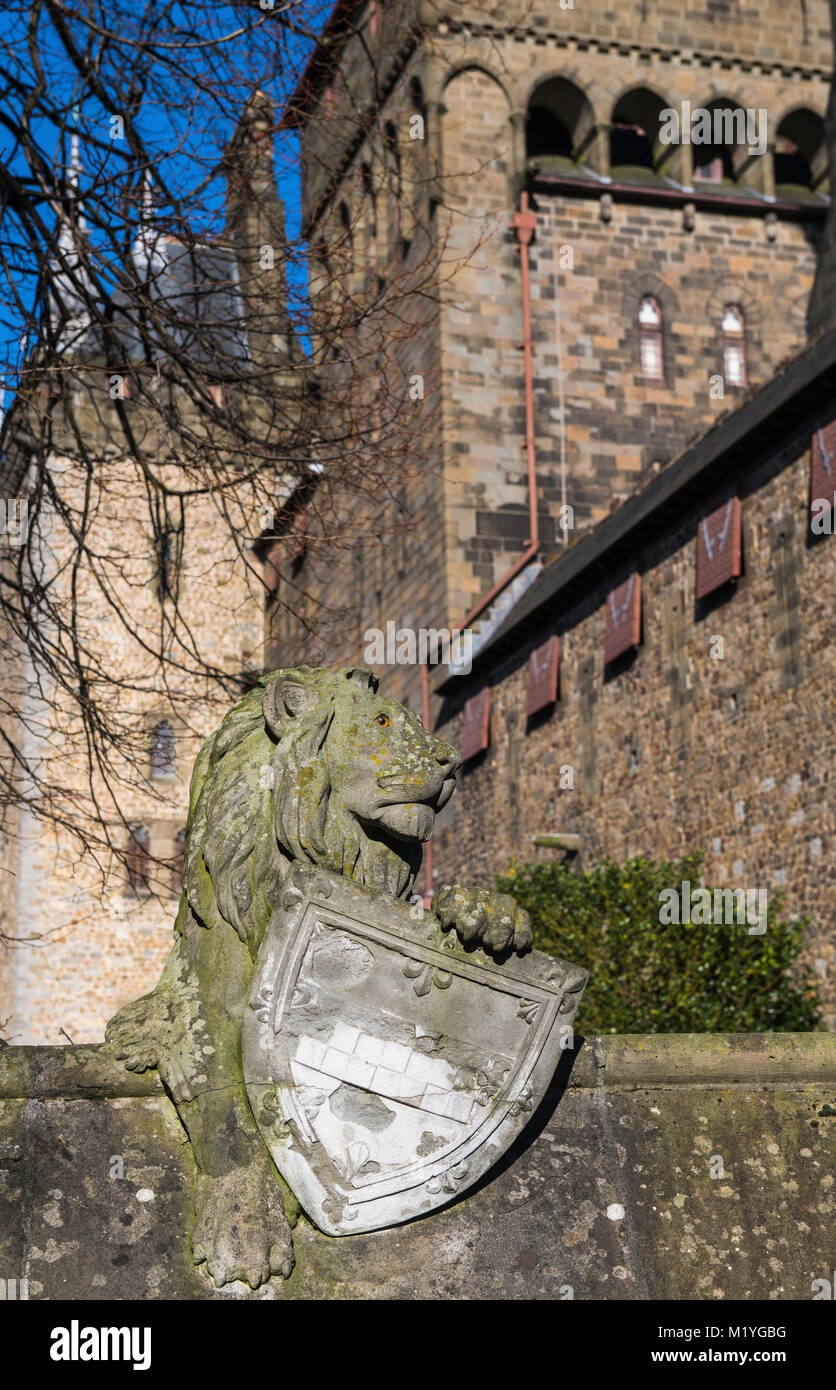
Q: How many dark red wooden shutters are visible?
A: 5